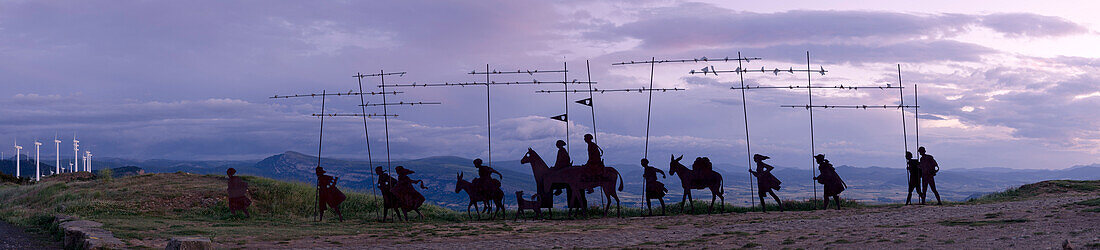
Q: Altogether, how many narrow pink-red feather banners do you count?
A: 0